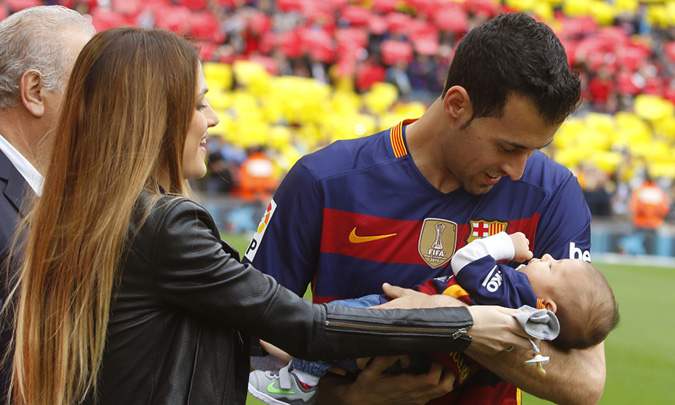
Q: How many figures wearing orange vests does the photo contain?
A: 2